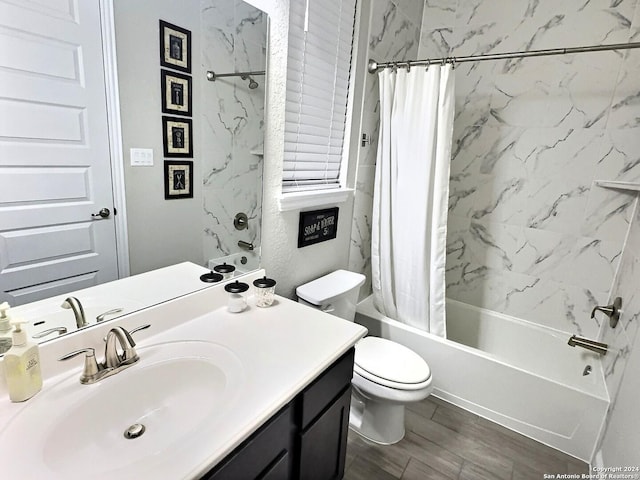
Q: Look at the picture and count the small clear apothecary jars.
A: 2